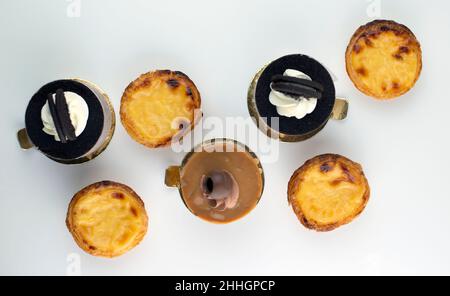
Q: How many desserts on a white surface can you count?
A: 7